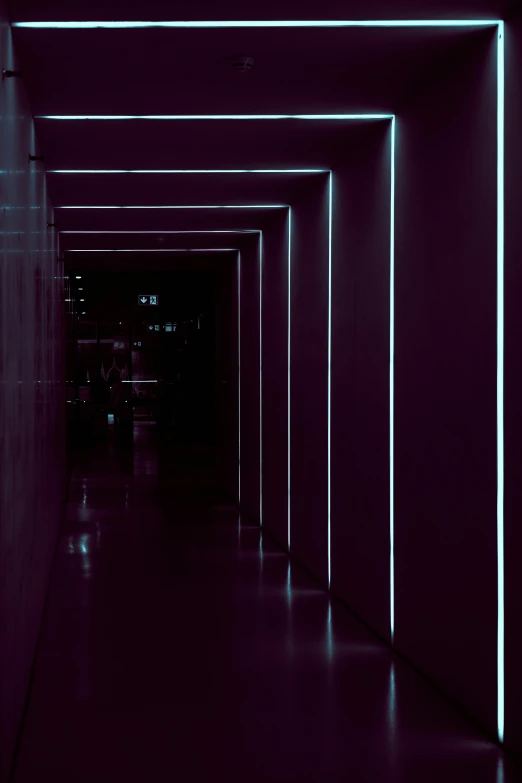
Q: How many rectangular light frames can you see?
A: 6